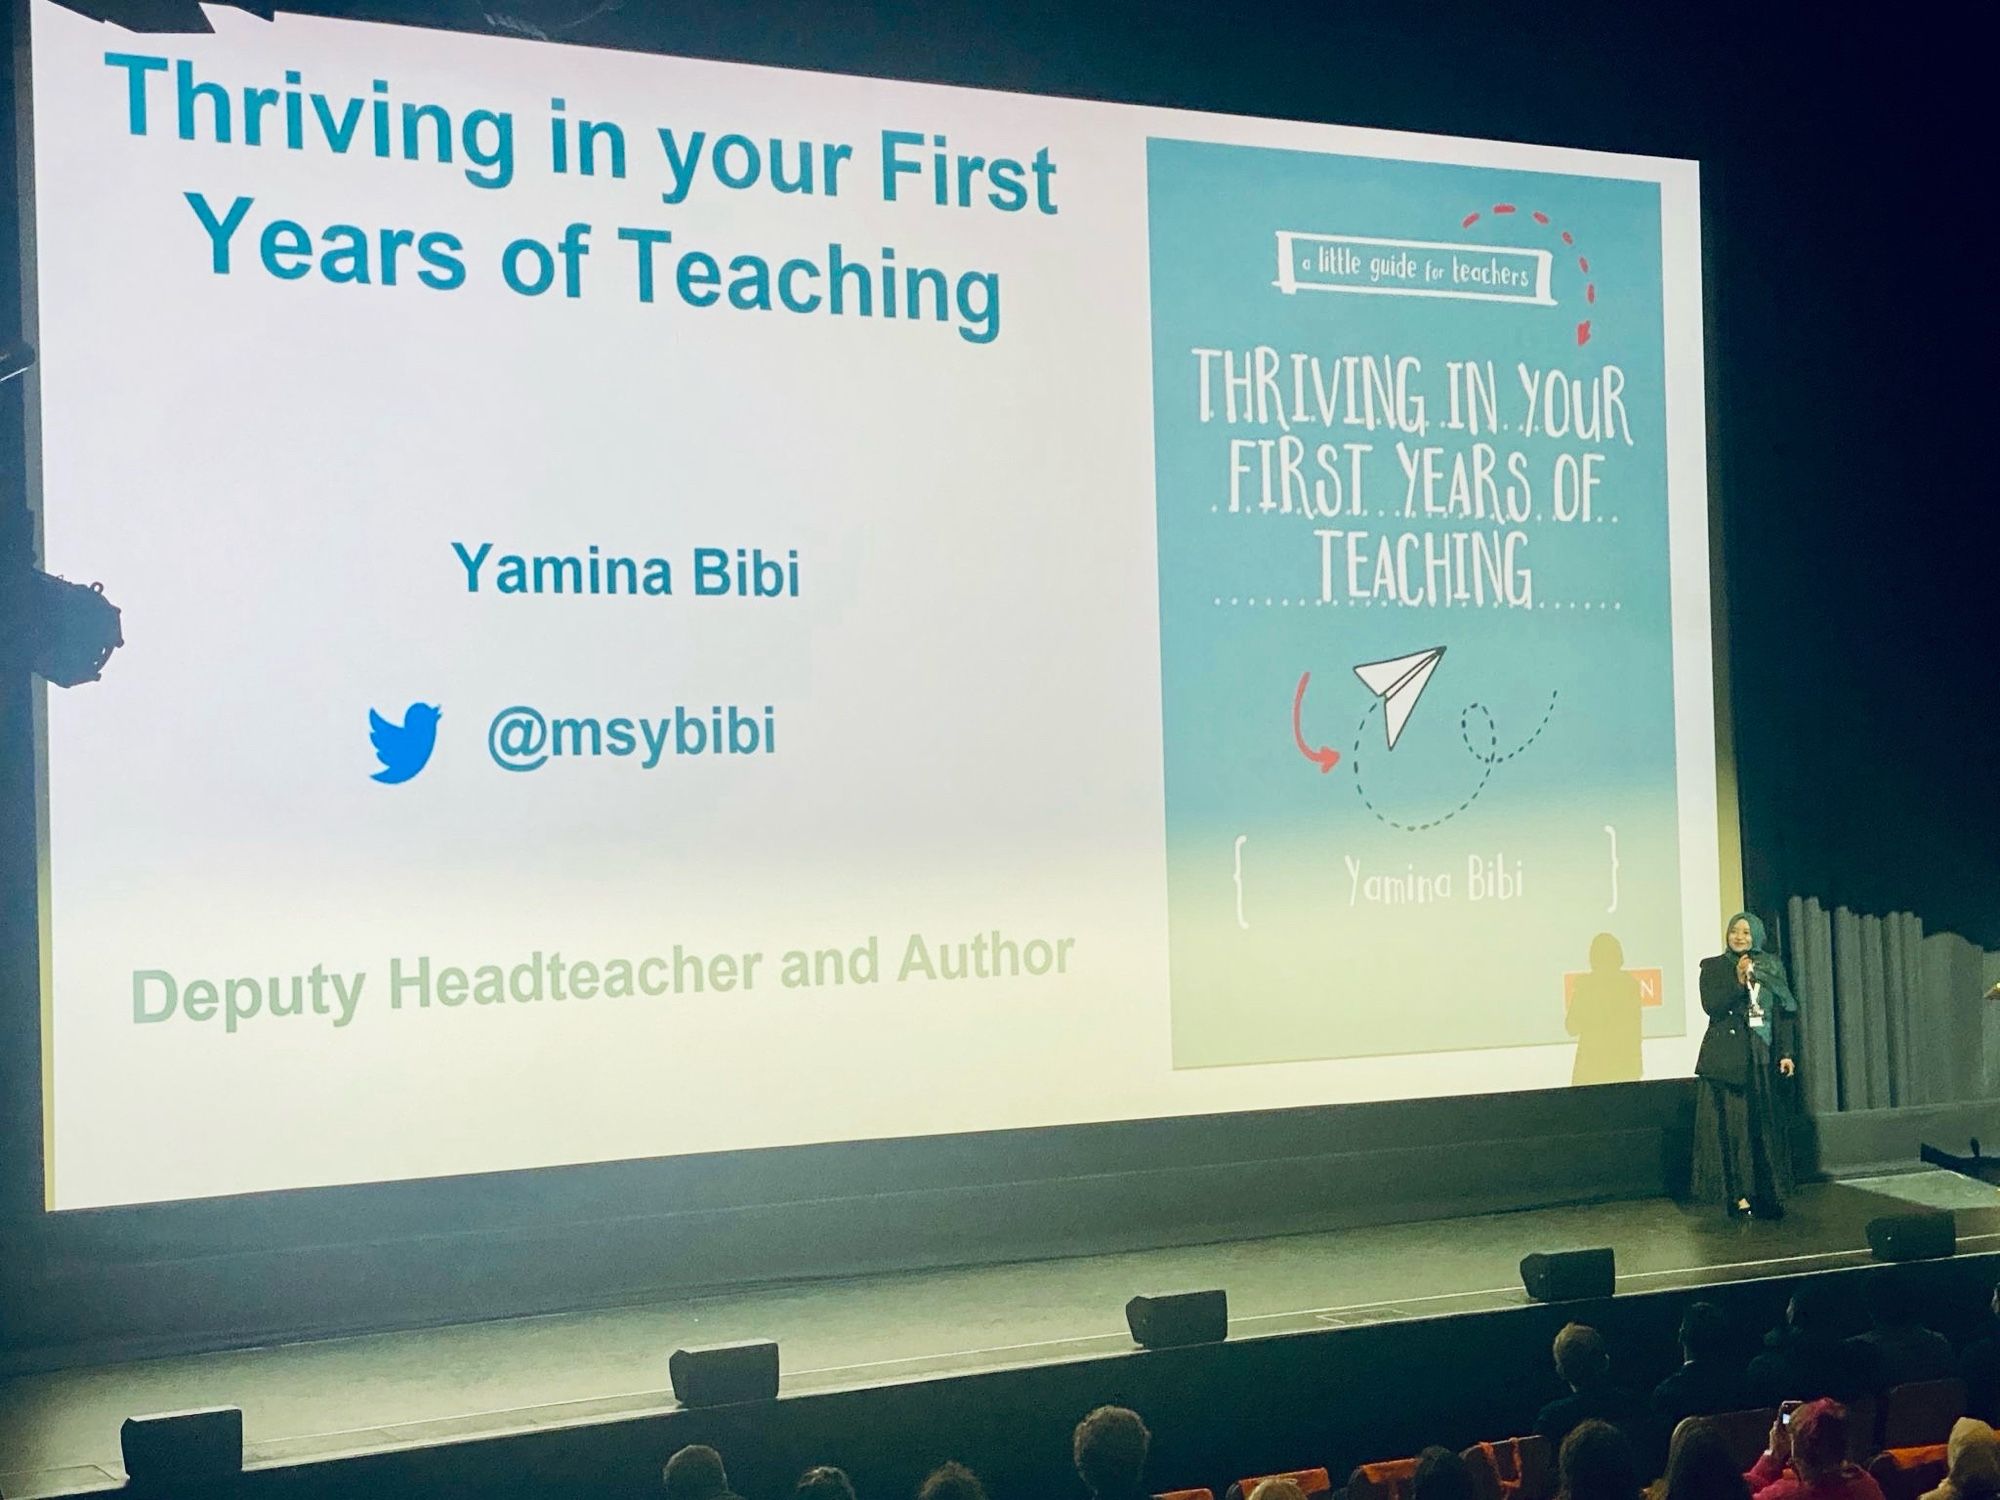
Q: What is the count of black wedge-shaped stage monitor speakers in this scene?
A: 5